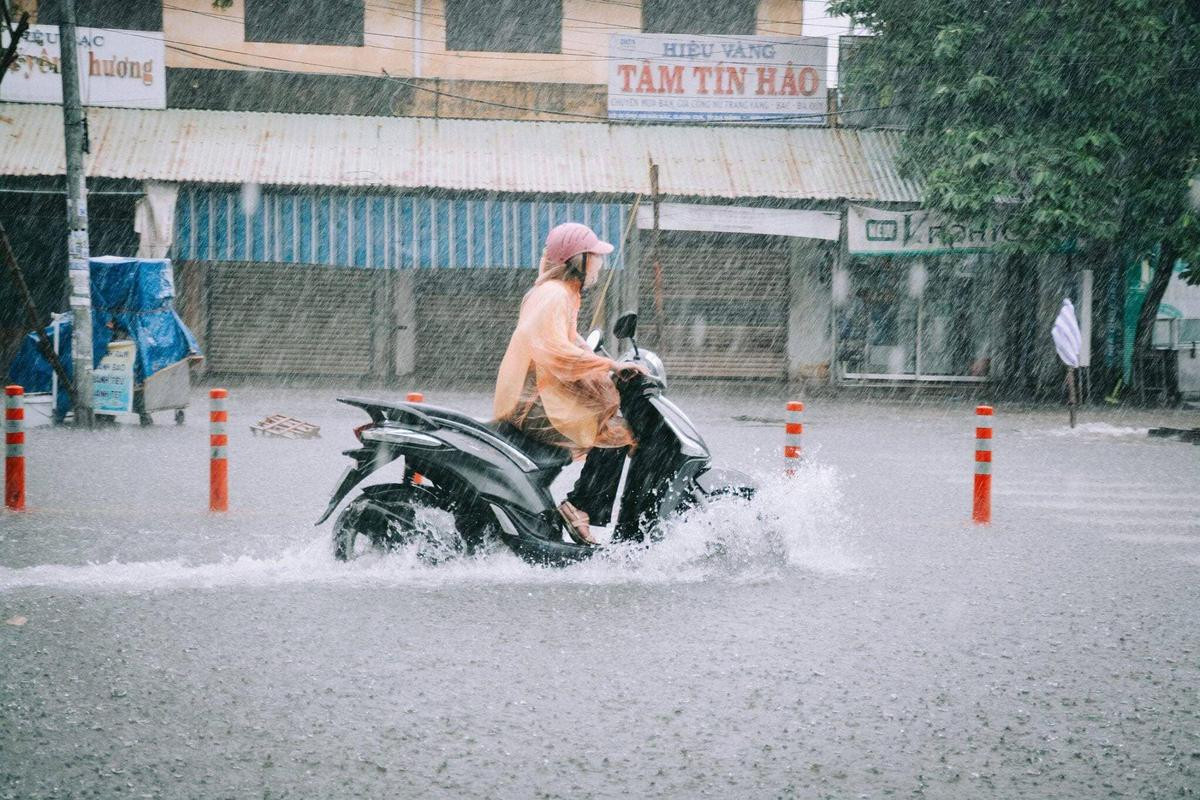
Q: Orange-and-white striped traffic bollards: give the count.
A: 5